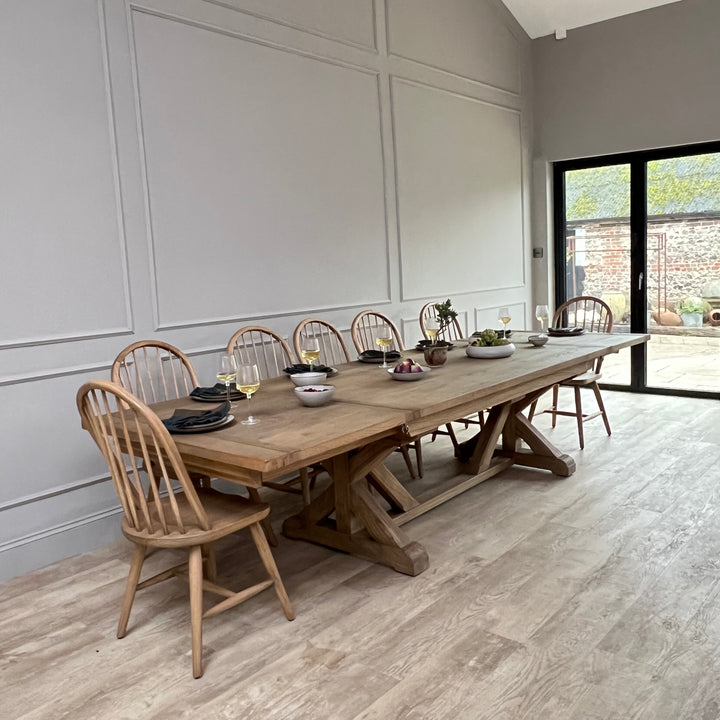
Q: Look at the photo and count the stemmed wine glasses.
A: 7